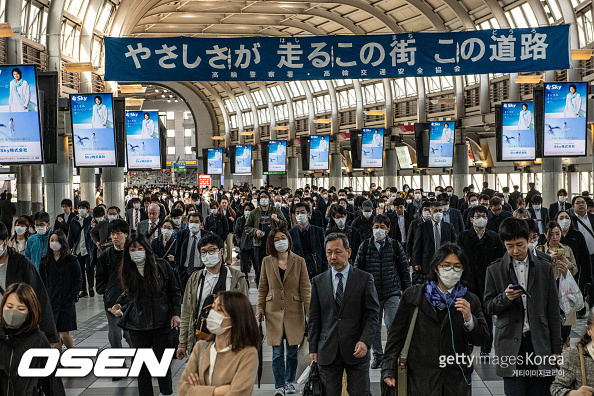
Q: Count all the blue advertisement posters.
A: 11